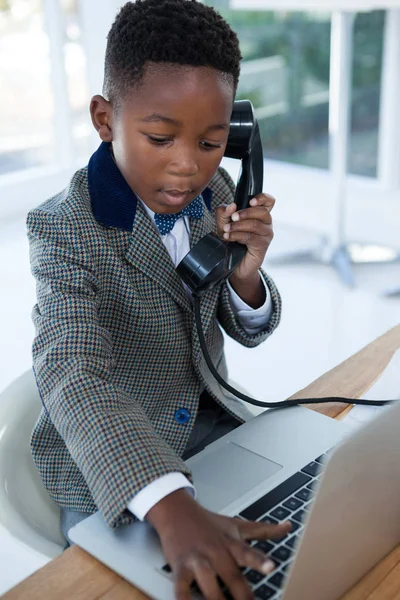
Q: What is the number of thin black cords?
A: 1